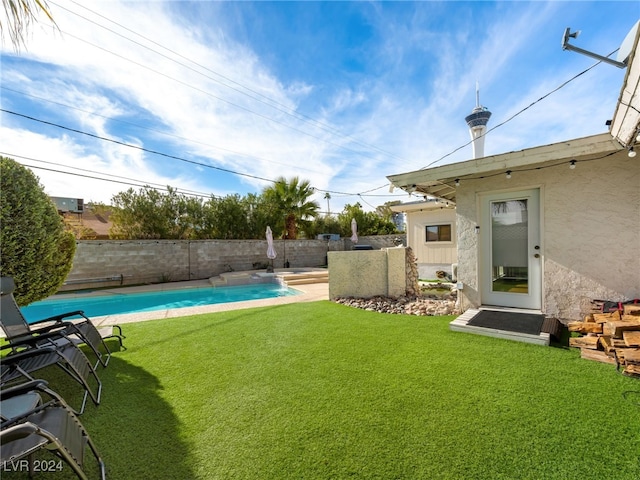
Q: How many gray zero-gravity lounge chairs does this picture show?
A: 3